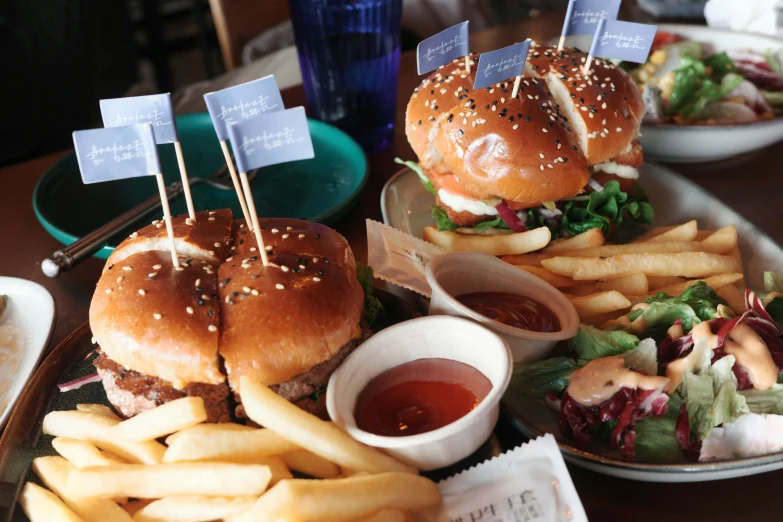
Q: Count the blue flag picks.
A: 8